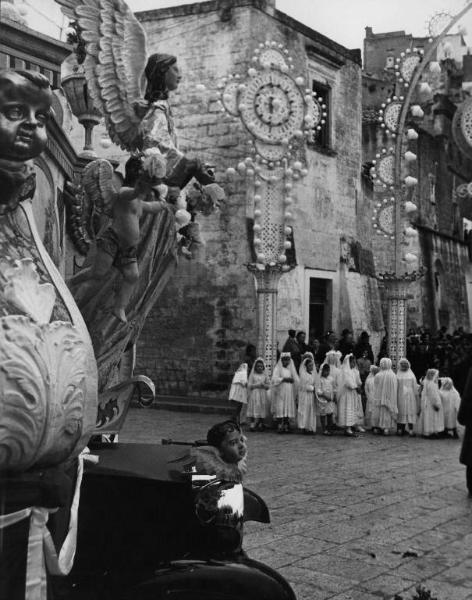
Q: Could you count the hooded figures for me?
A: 13